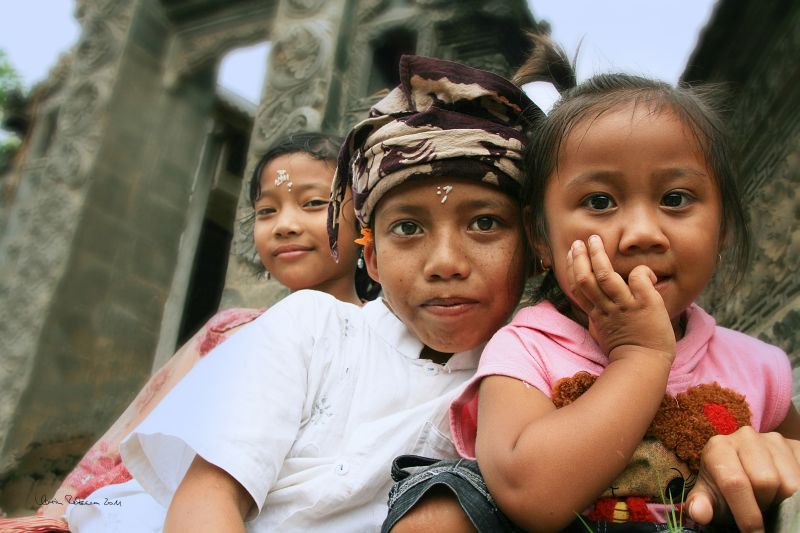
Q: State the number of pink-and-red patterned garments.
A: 1